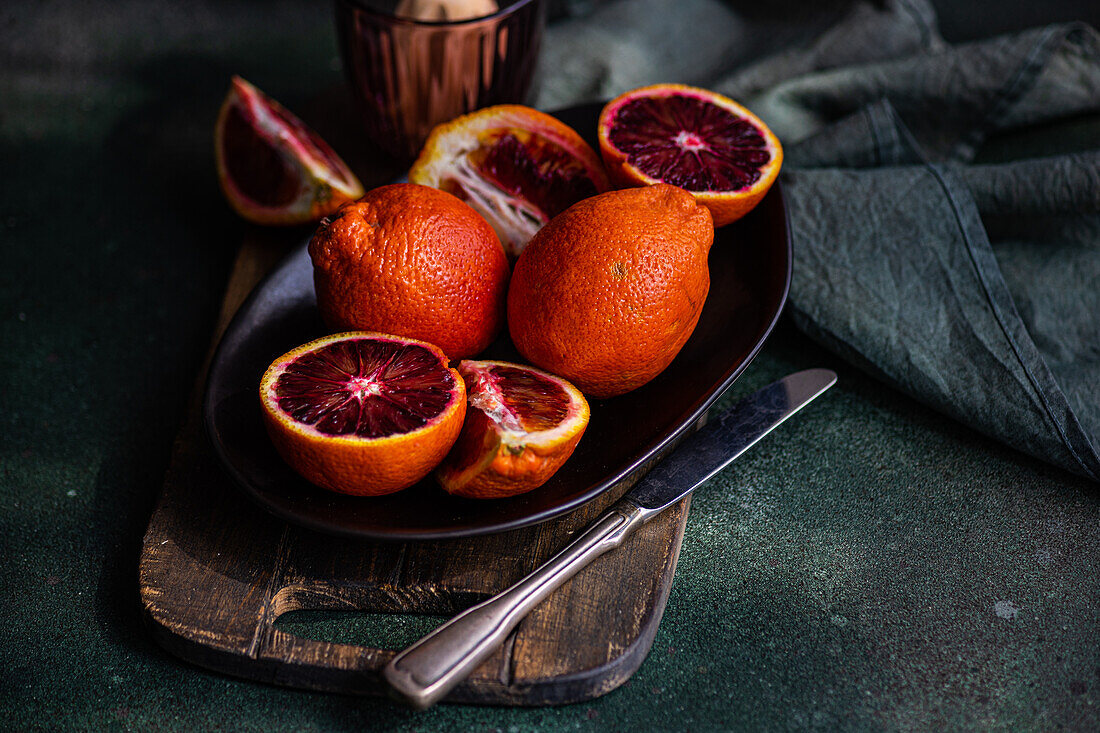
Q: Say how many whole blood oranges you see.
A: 2